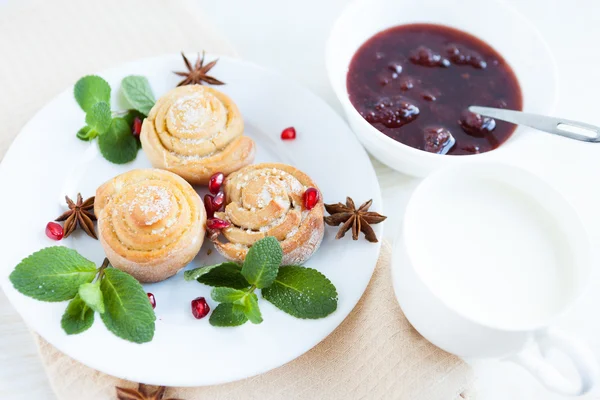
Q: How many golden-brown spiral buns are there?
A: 3